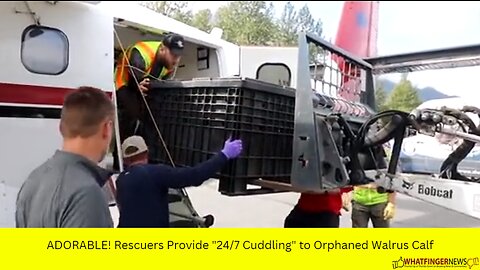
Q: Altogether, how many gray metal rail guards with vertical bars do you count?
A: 1